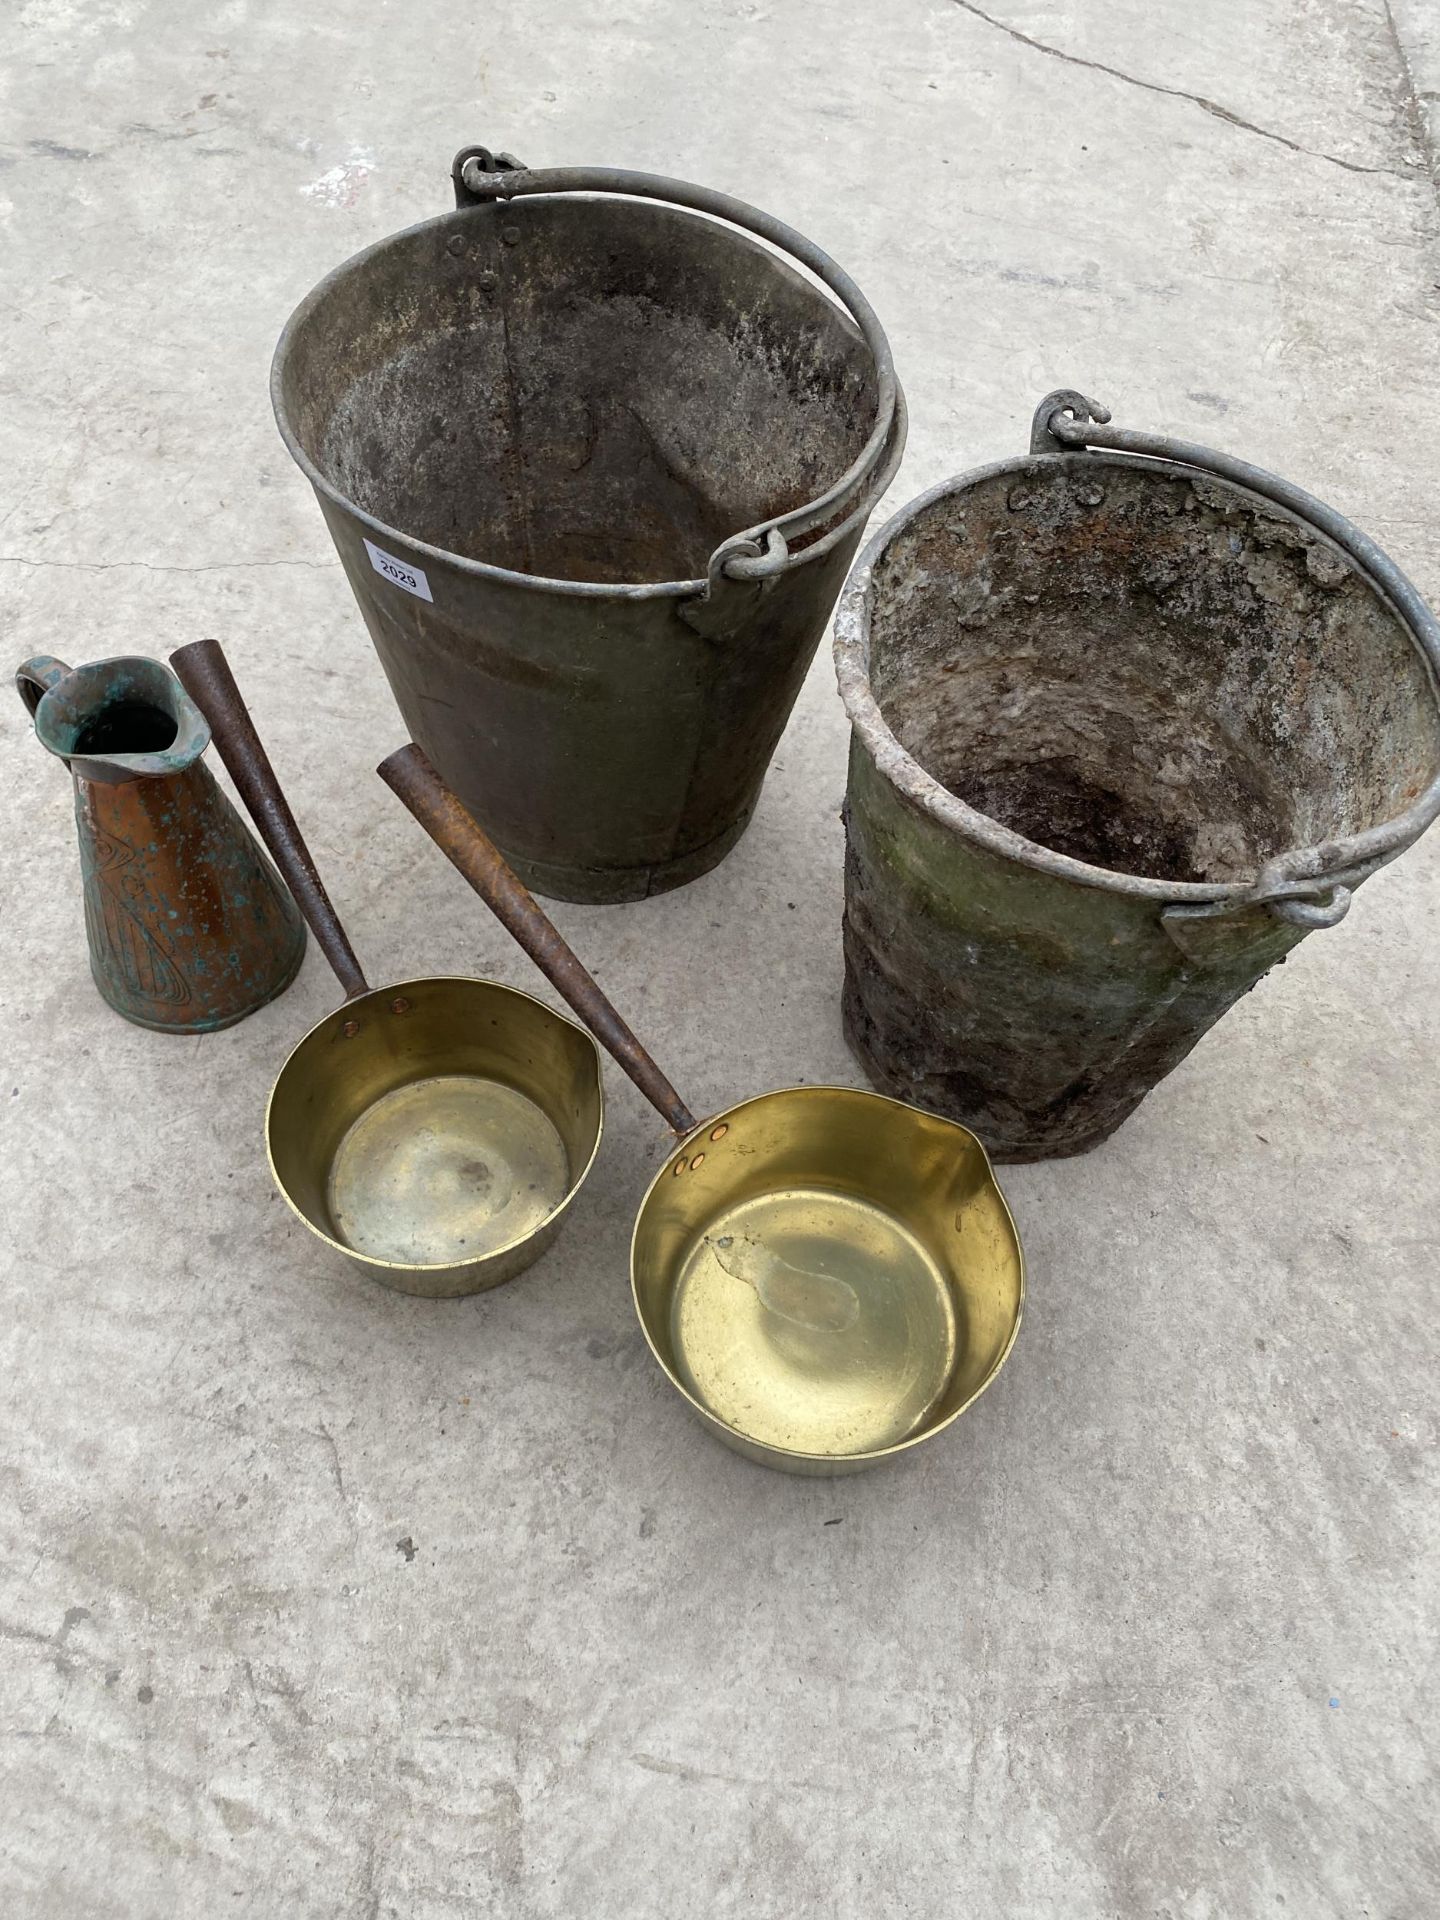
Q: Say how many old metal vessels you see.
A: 5